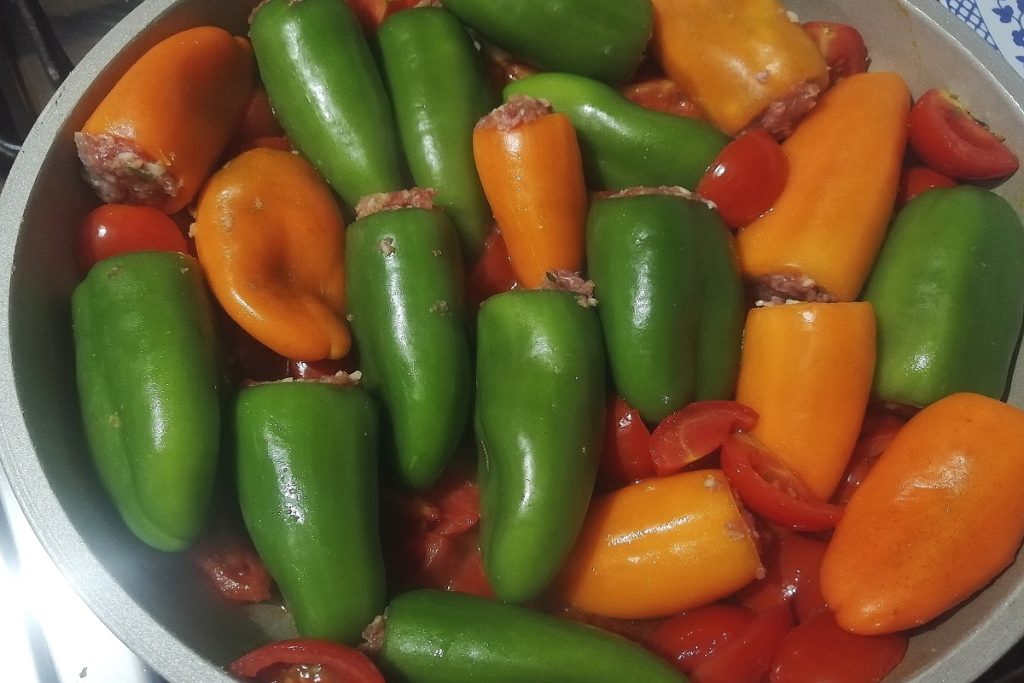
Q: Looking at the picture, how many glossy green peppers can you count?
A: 11